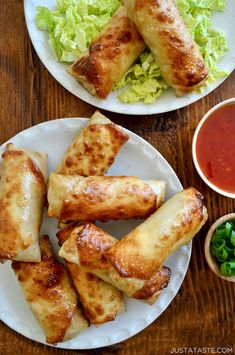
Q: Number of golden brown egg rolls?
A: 9